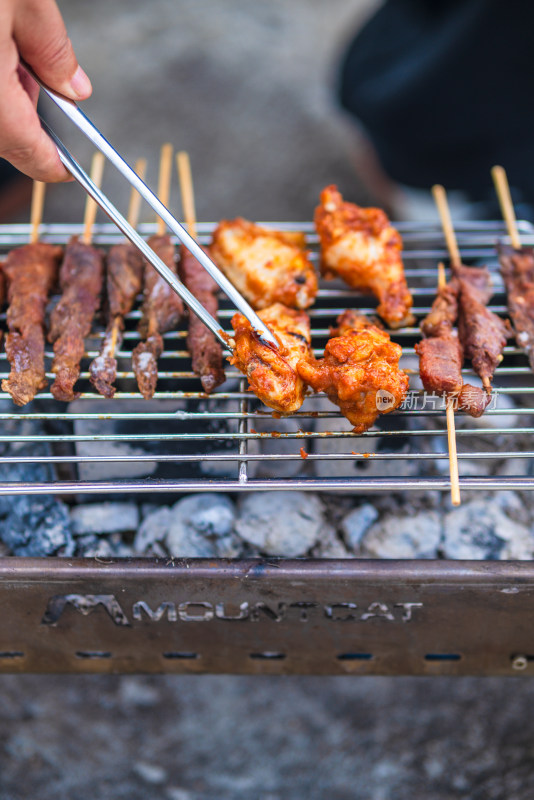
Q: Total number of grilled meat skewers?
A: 8